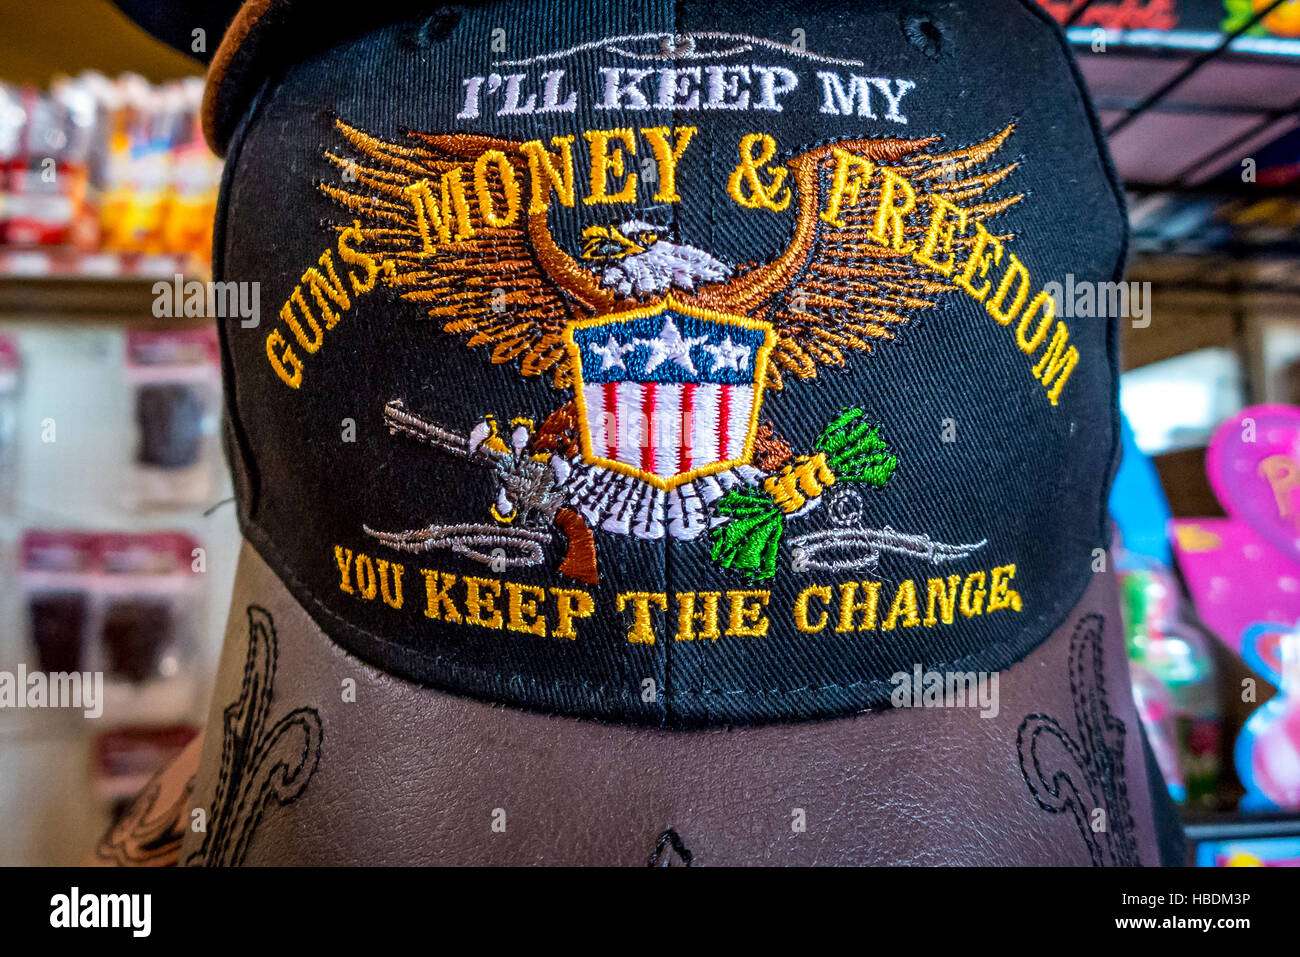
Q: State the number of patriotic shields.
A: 1